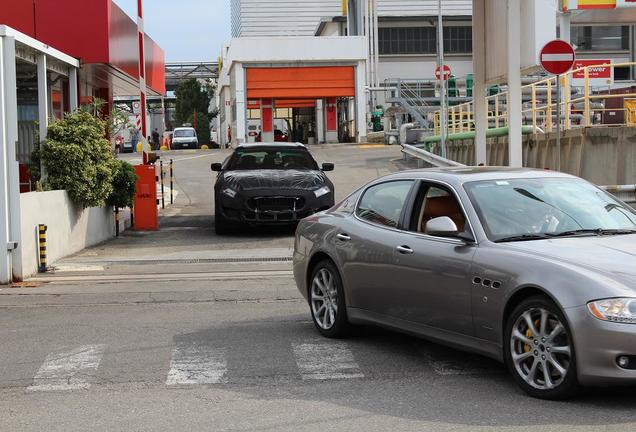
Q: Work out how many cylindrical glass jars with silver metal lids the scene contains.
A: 0